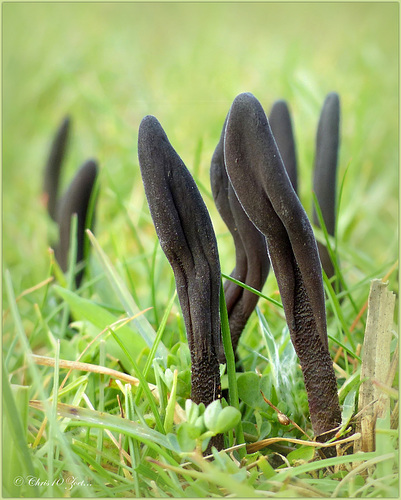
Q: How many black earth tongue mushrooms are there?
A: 7